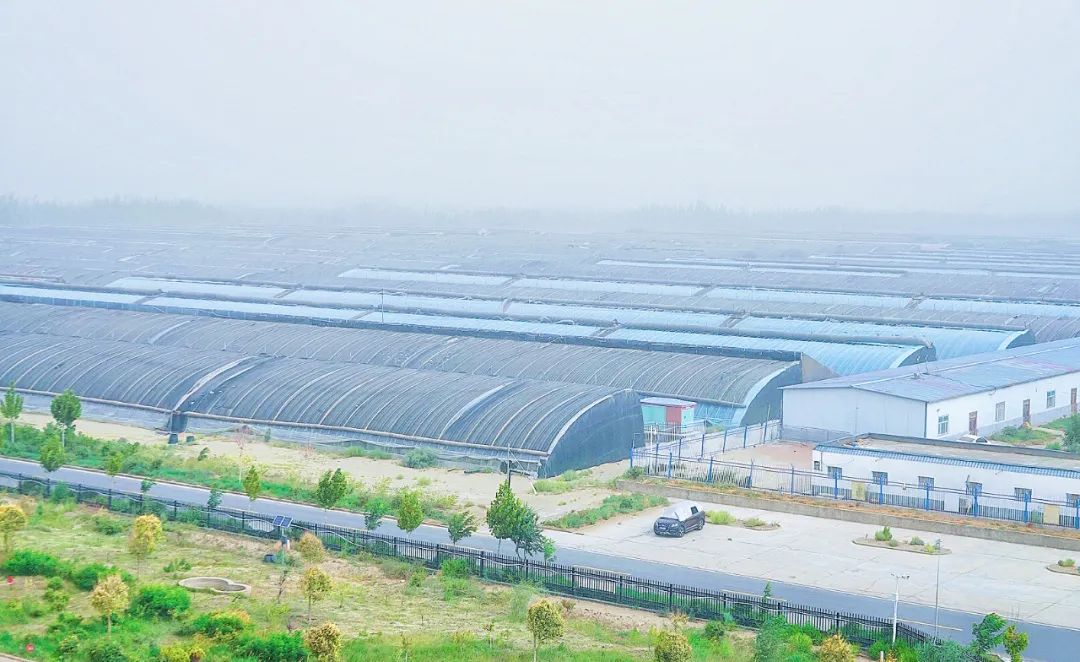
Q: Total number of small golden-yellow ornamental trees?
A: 9